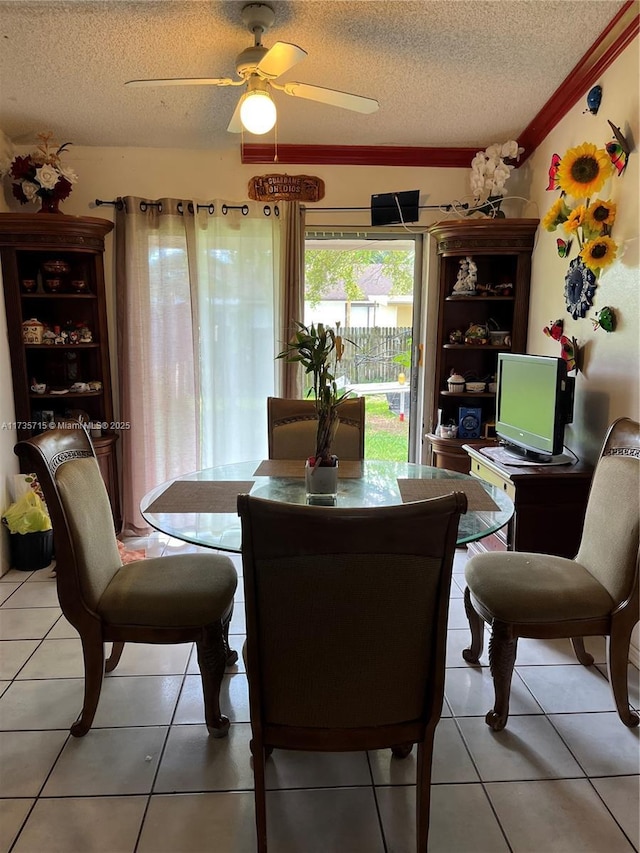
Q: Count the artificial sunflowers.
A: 5